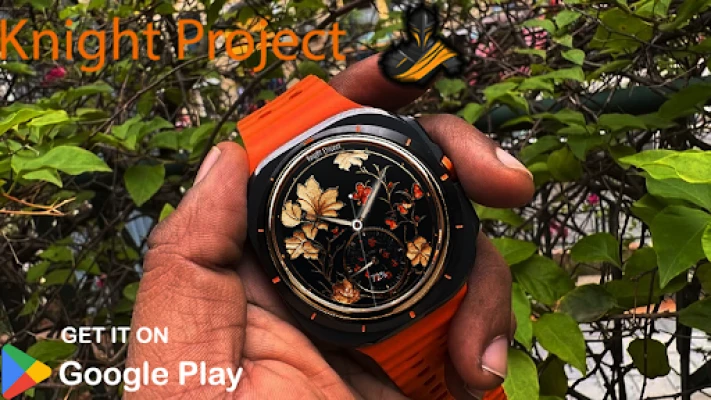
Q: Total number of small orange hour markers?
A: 12